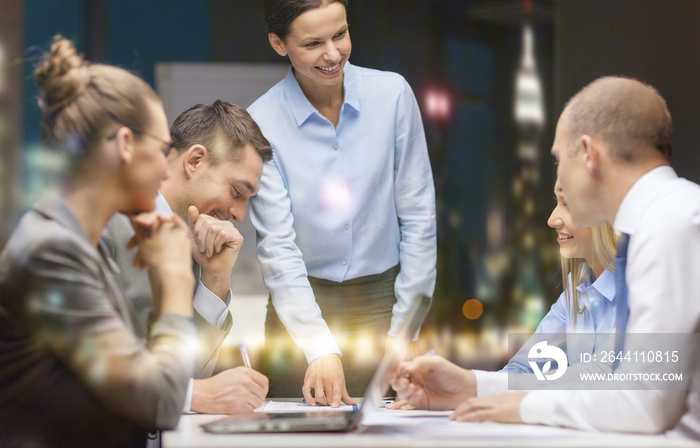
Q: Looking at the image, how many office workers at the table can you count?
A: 5